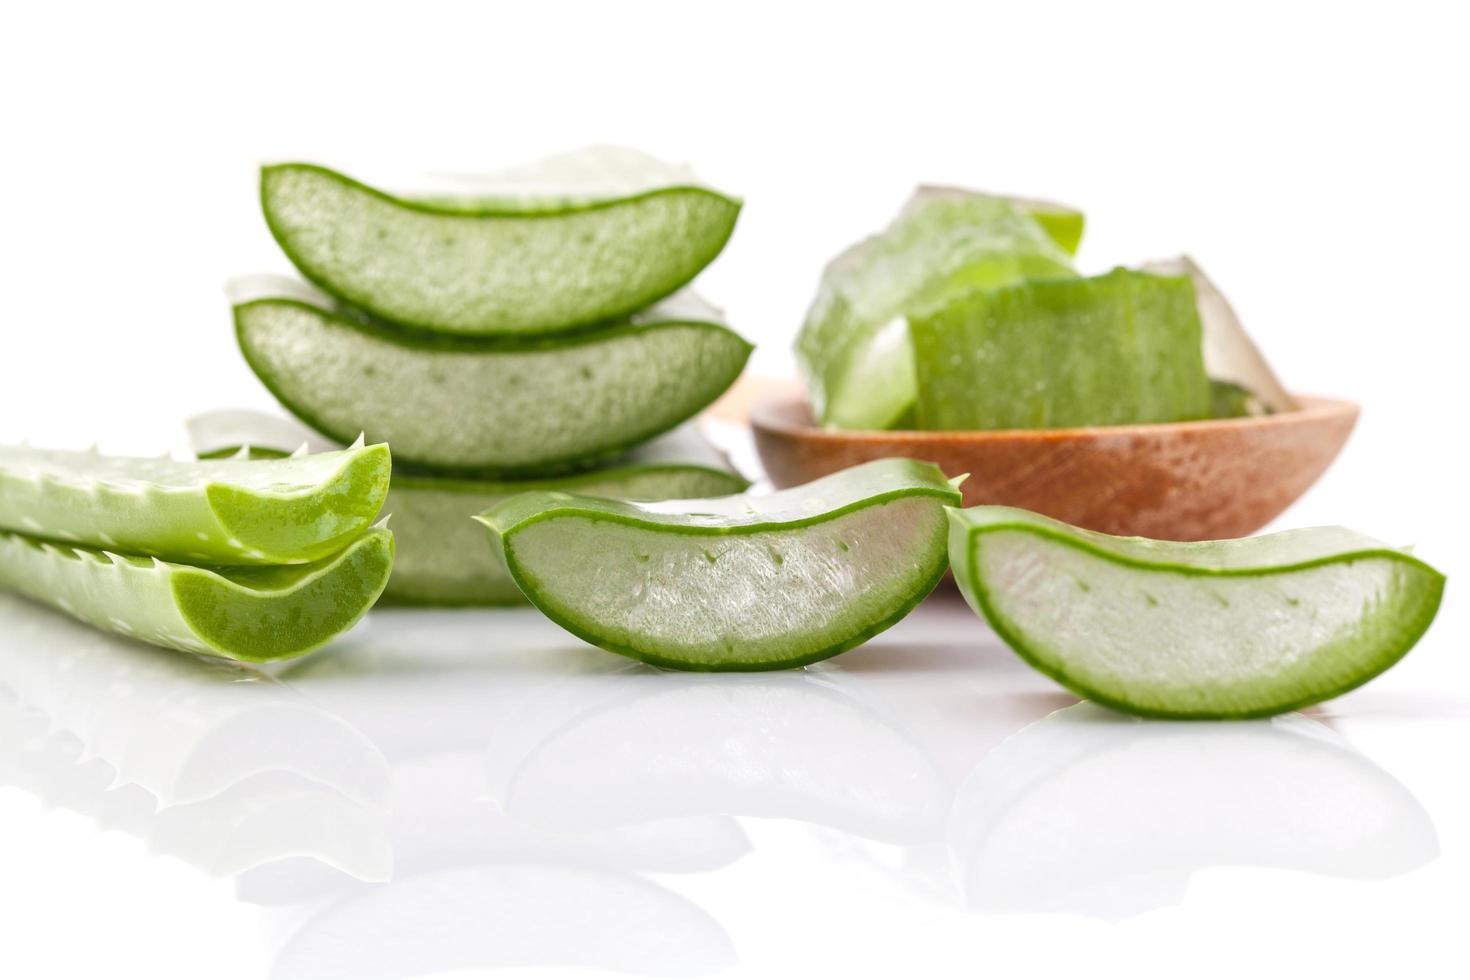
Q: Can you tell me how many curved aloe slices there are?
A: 5